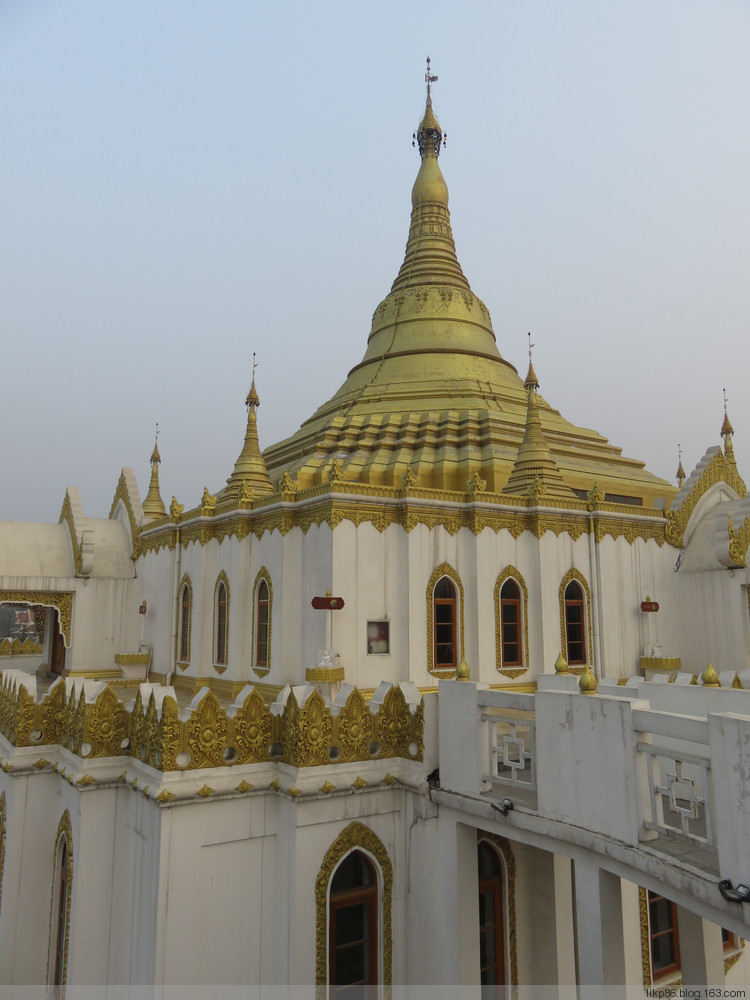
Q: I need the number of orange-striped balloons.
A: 0